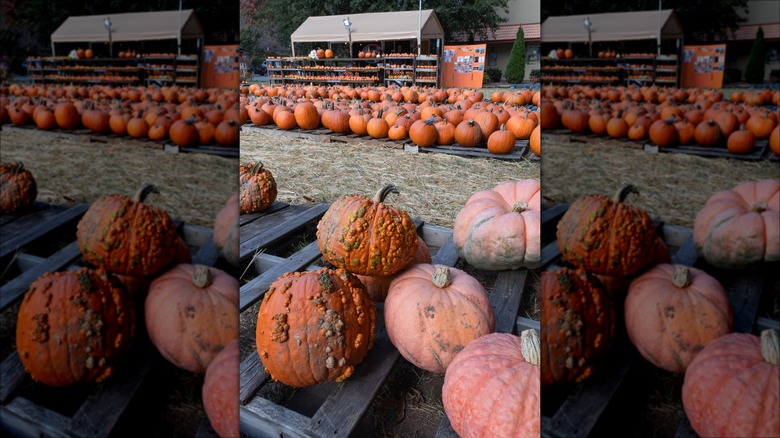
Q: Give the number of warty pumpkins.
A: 3